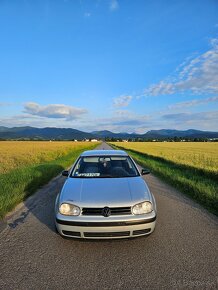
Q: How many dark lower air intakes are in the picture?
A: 3